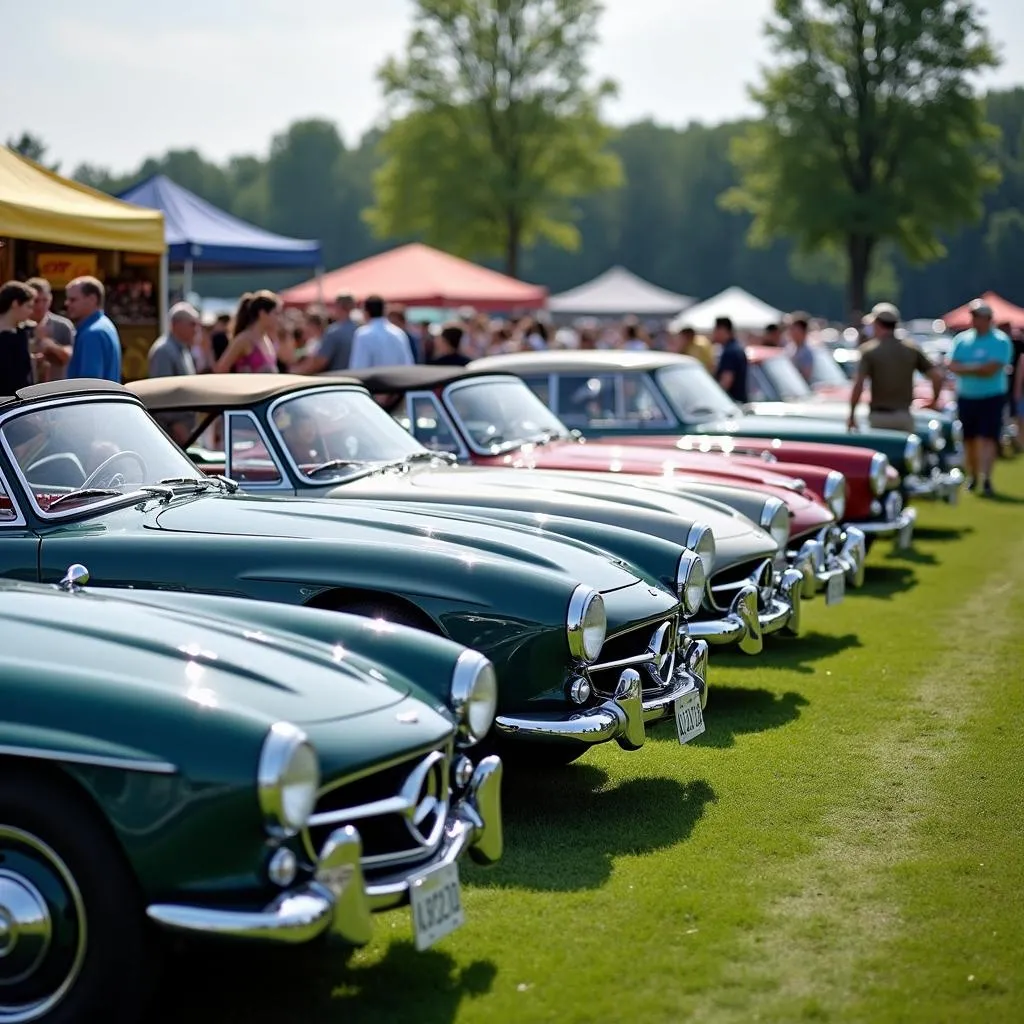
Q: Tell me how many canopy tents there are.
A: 6